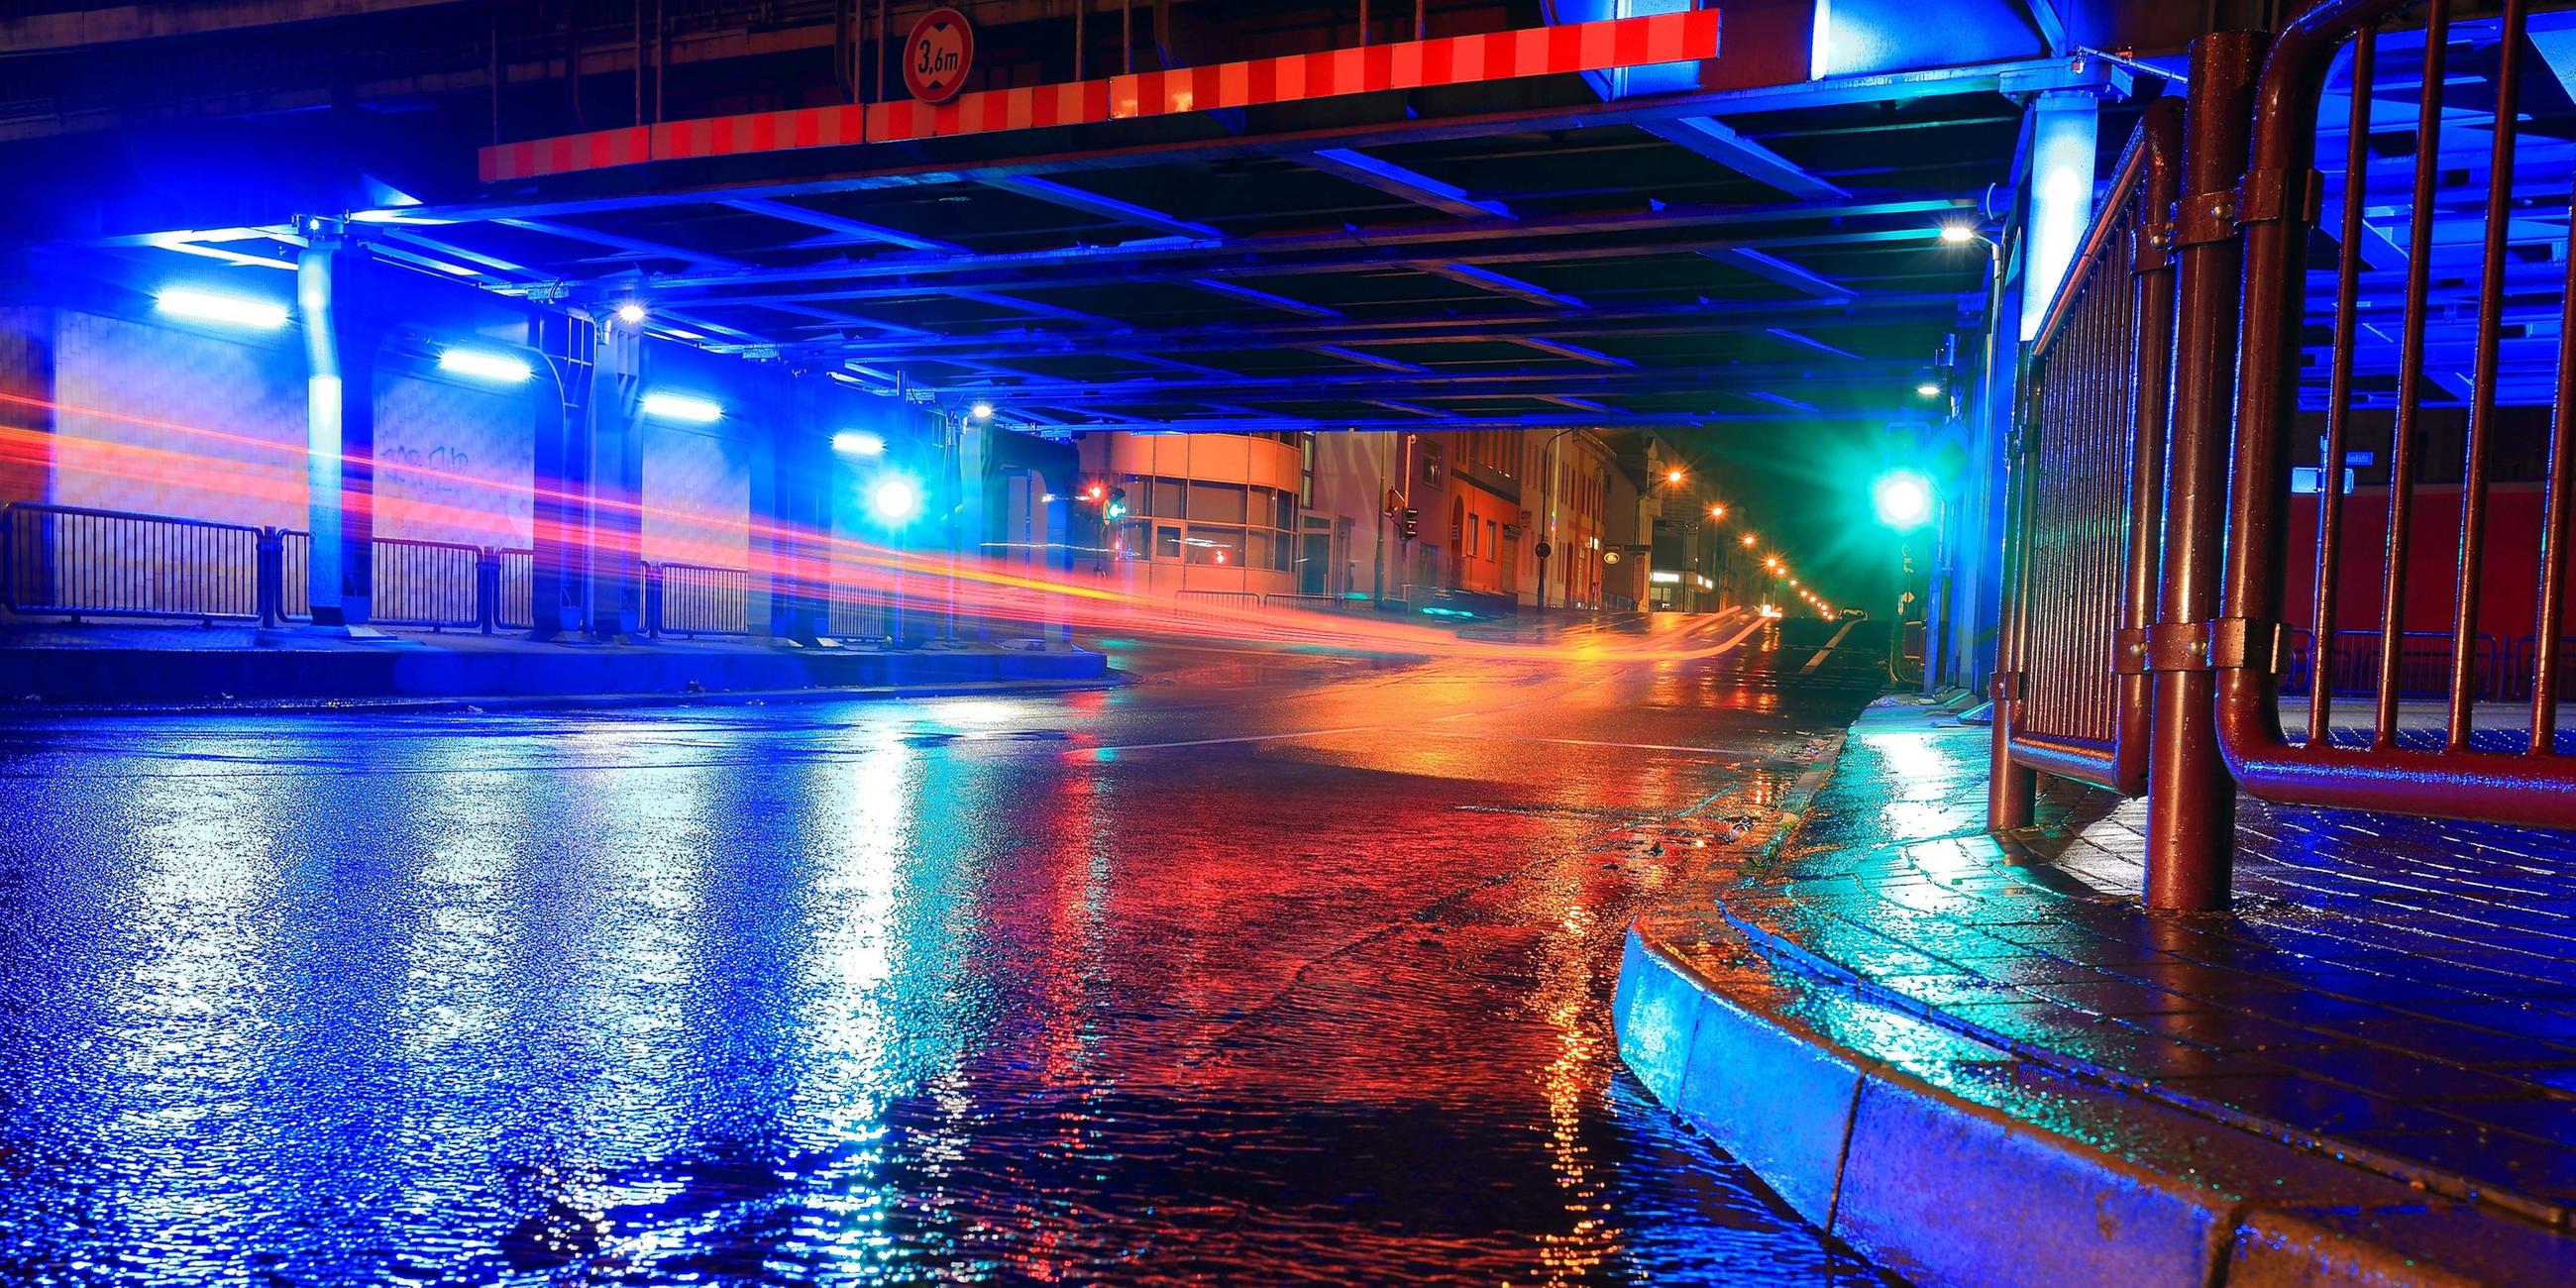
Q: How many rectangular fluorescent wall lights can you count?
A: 4